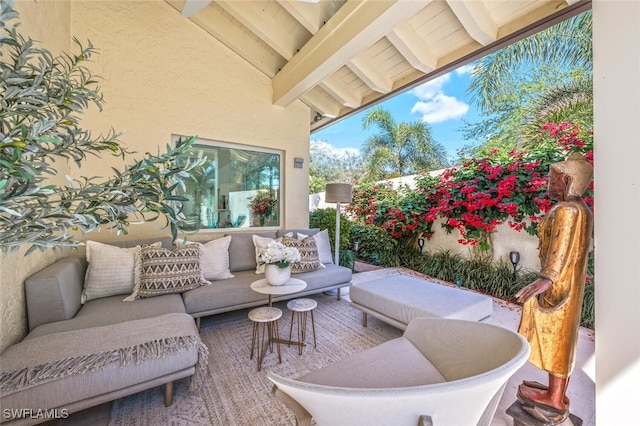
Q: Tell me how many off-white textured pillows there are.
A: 4